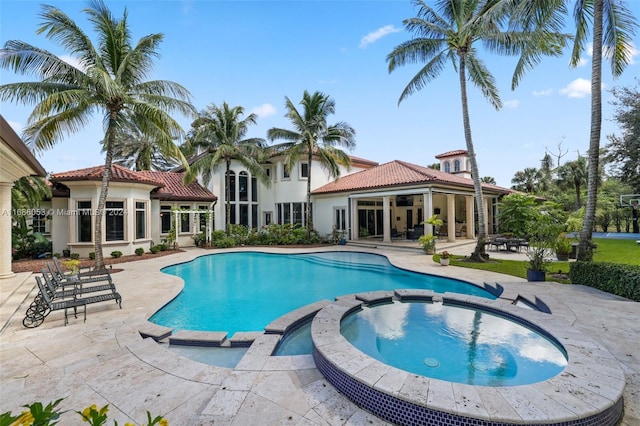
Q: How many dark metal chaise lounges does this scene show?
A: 4